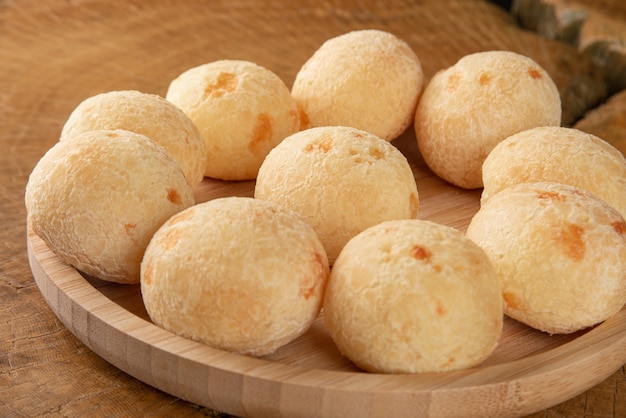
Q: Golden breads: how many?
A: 10